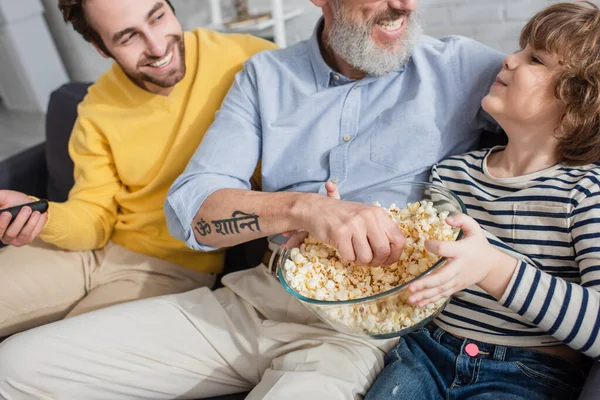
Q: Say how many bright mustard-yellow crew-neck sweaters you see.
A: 1